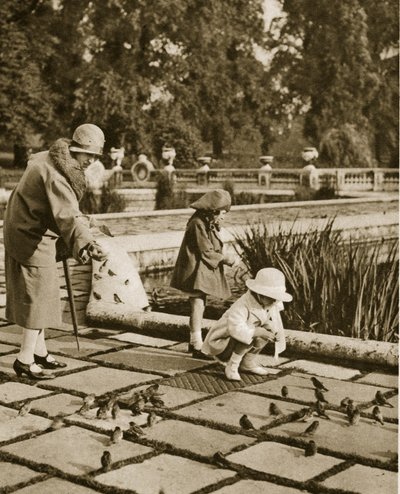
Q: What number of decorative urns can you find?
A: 5